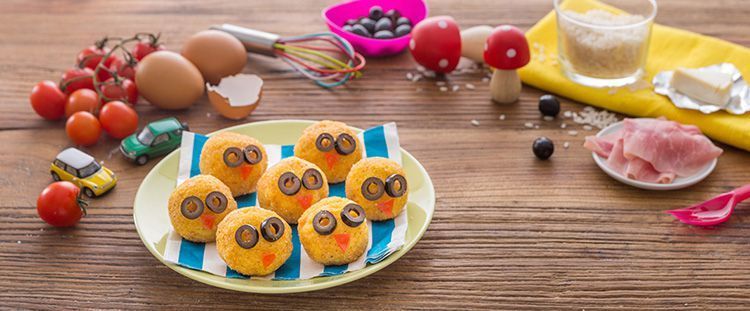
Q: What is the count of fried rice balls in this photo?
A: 7